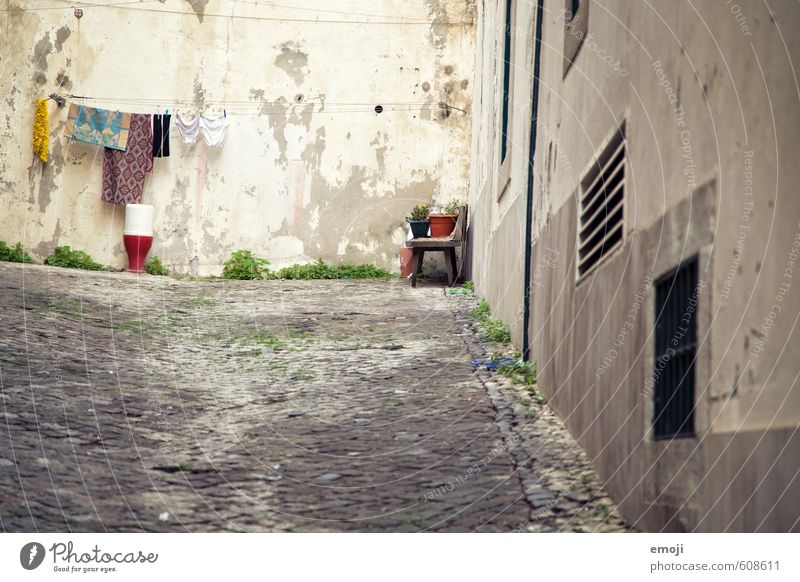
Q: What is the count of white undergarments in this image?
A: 2